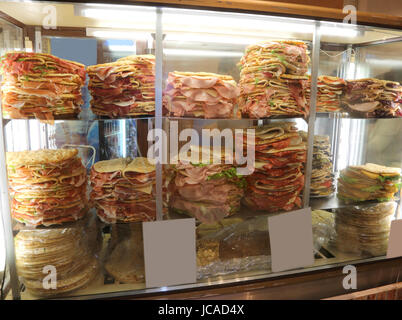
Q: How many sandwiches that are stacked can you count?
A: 12